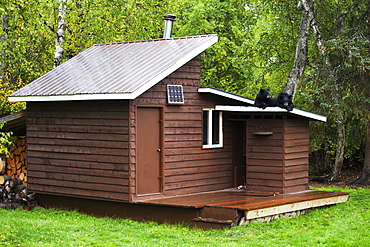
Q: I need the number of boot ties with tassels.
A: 0